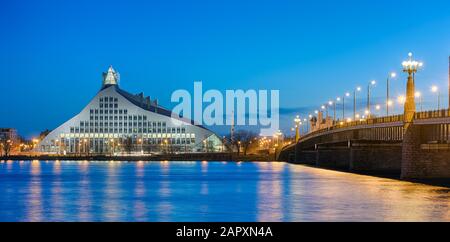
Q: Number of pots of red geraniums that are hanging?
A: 0